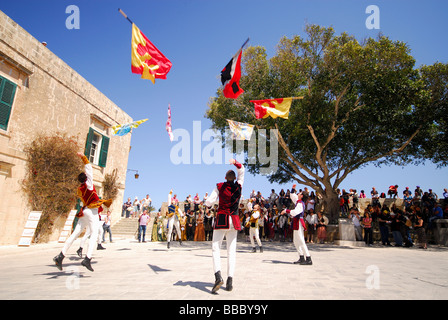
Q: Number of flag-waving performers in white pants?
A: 6